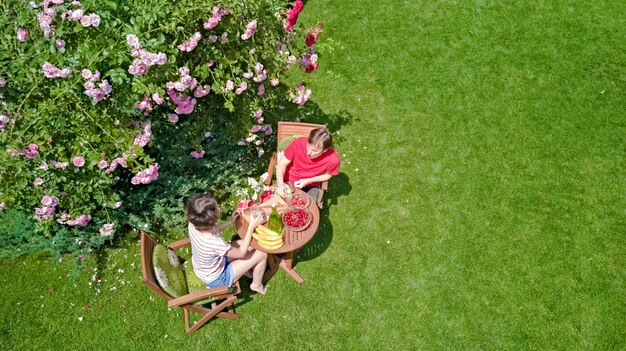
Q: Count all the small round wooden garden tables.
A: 1